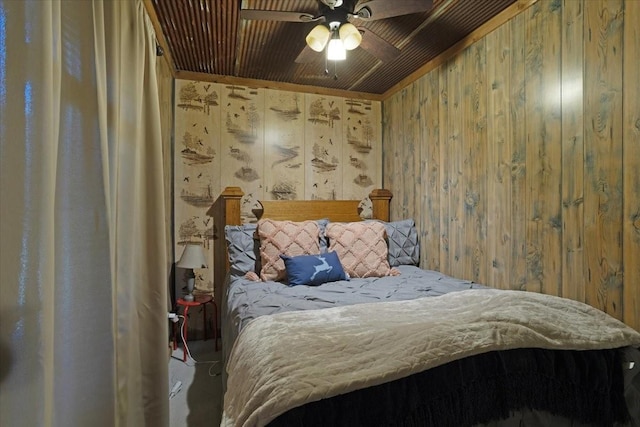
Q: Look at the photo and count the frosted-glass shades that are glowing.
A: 3